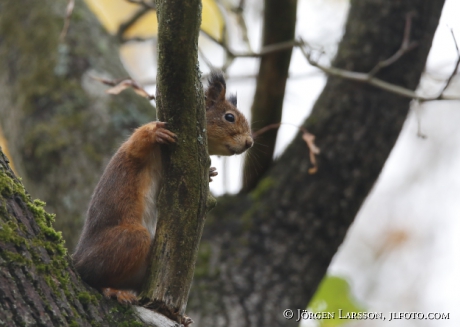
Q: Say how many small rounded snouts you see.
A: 1